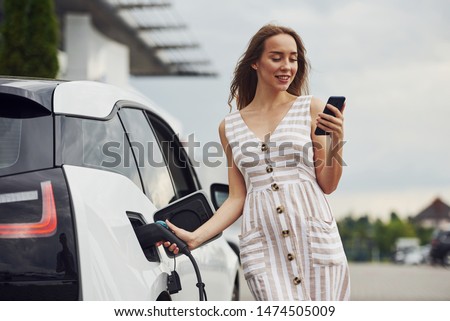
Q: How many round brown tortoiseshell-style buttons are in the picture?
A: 7